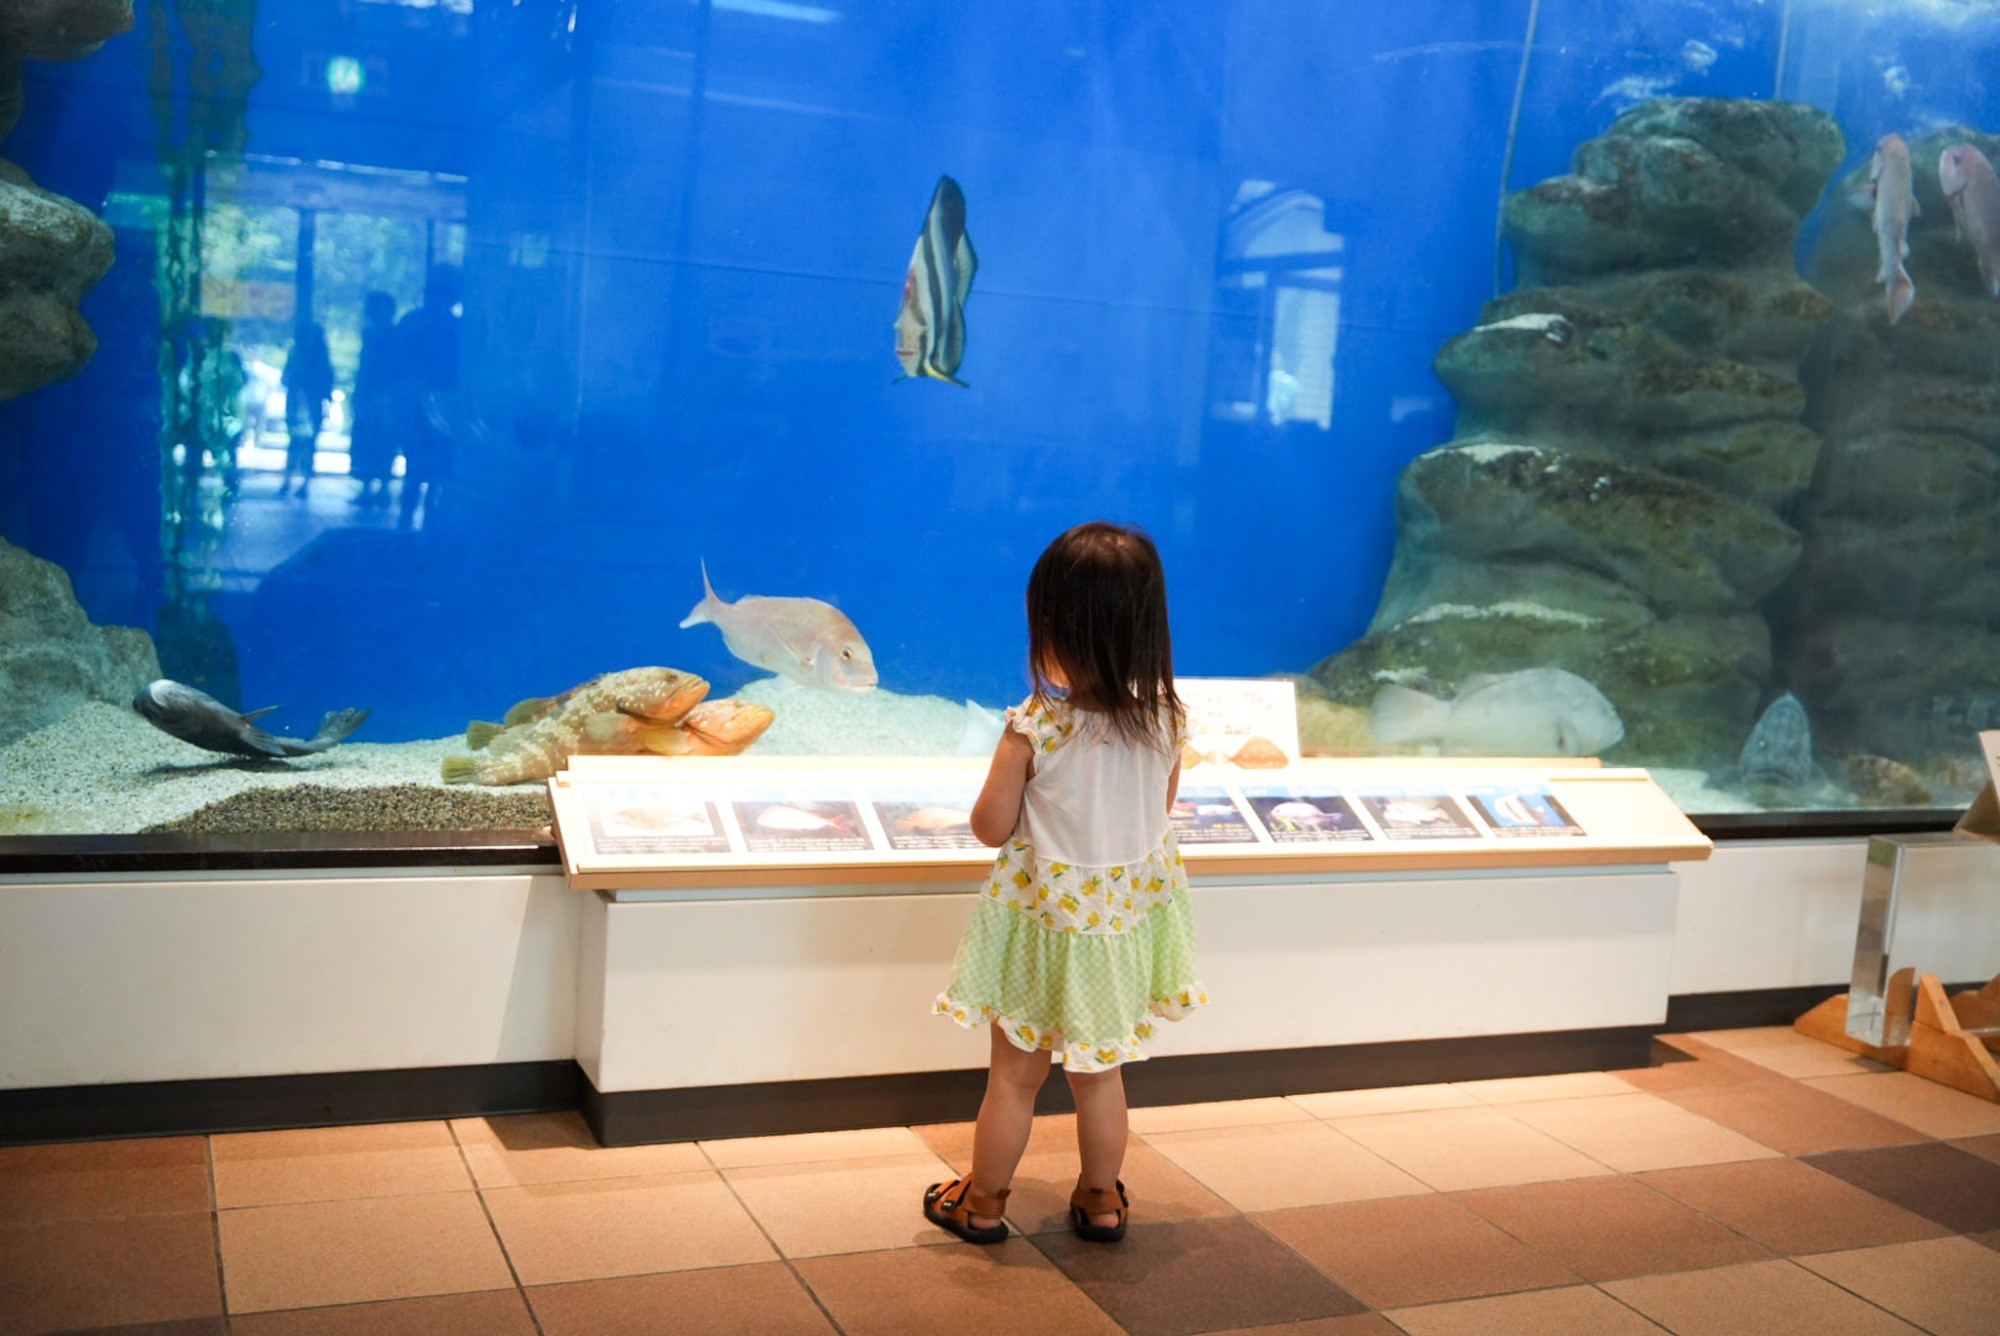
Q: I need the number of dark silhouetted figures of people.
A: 3